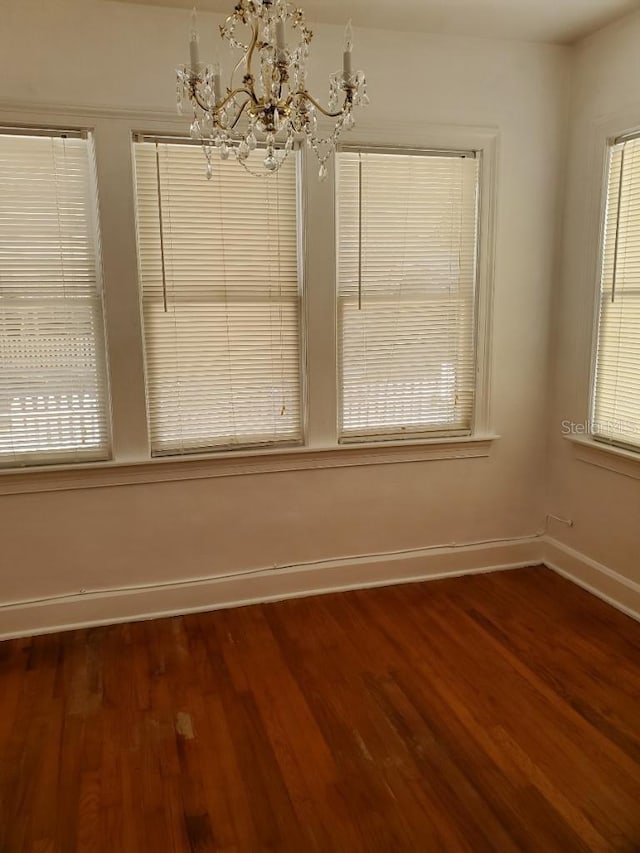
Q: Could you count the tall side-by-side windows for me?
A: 3